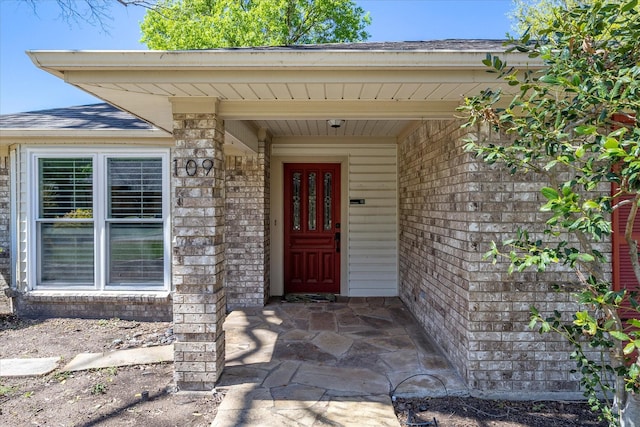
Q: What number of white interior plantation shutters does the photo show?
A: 2